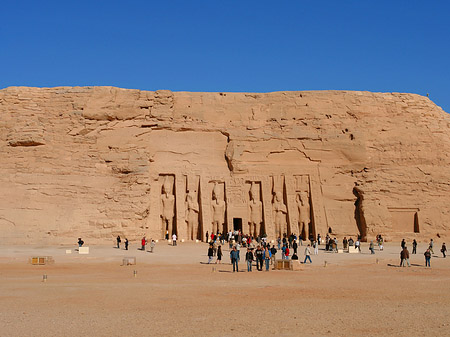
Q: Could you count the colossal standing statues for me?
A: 6